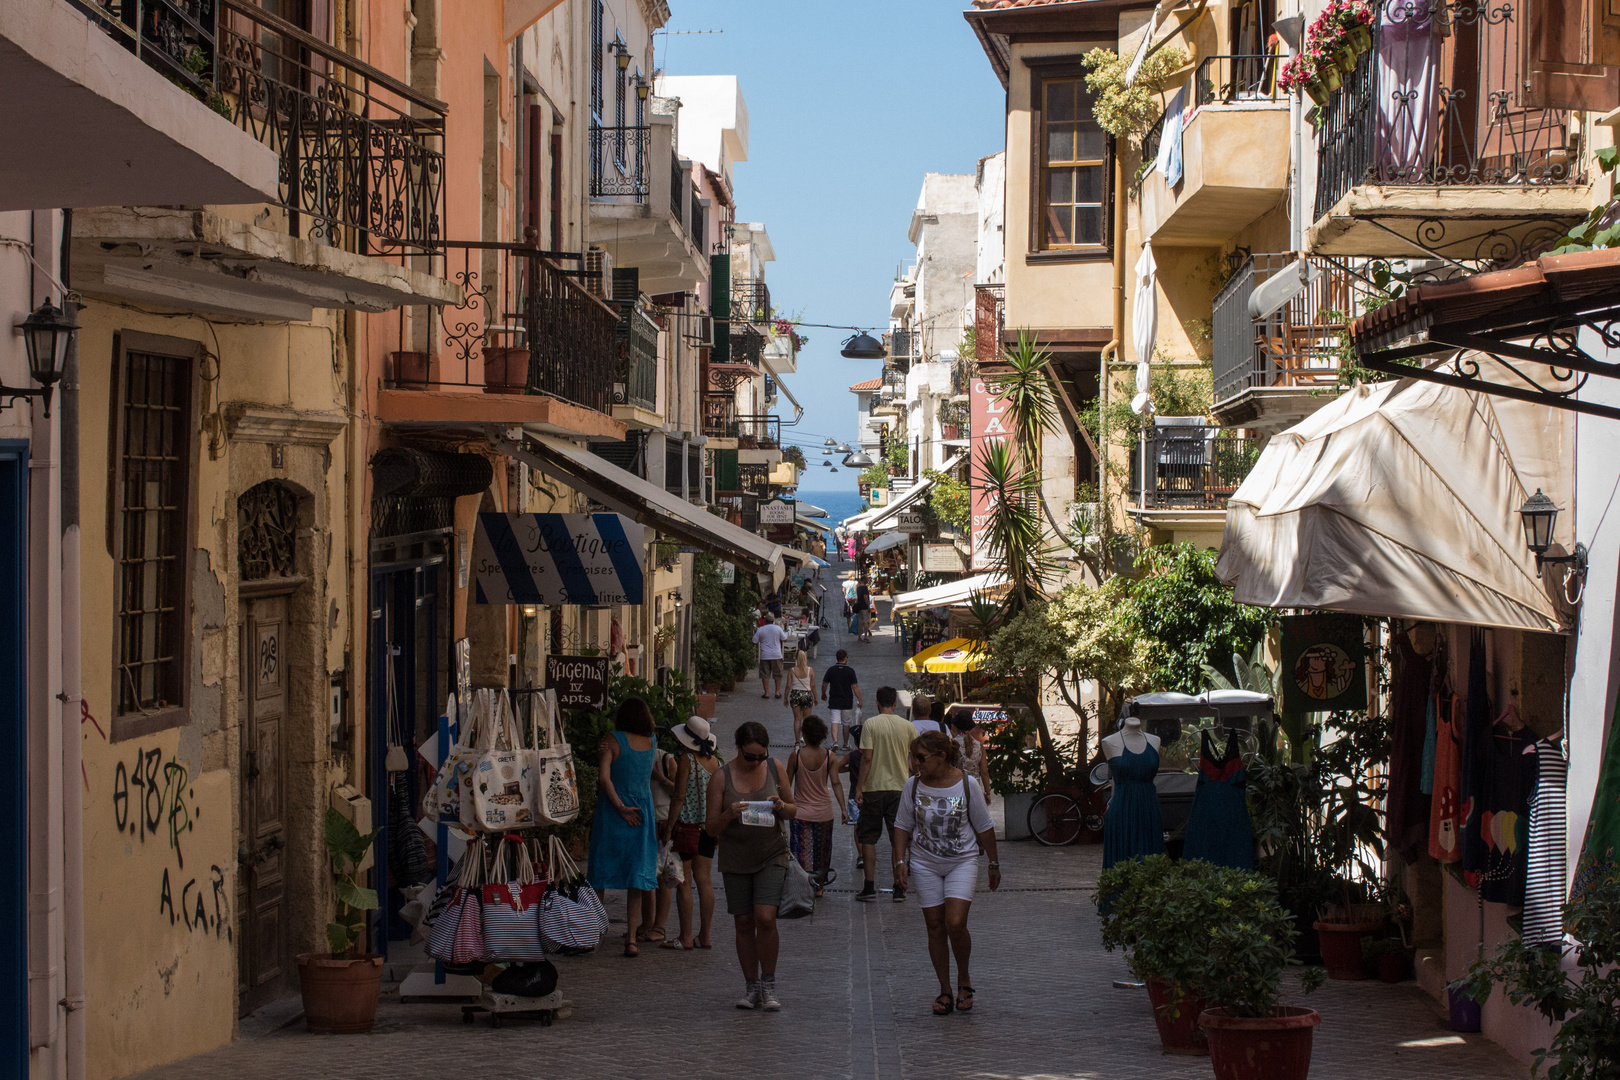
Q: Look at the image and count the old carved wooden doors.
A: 1